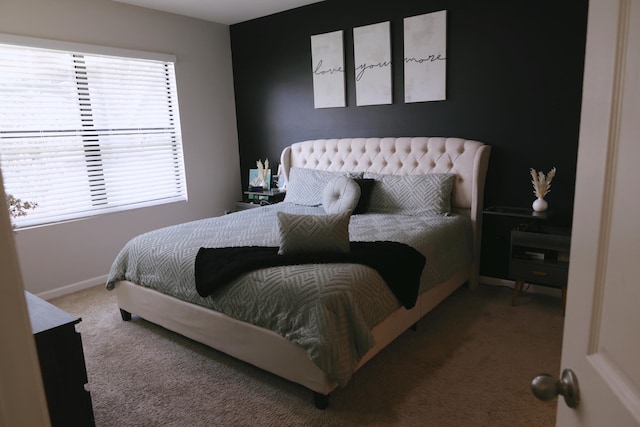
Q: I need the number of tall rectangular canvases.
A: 3